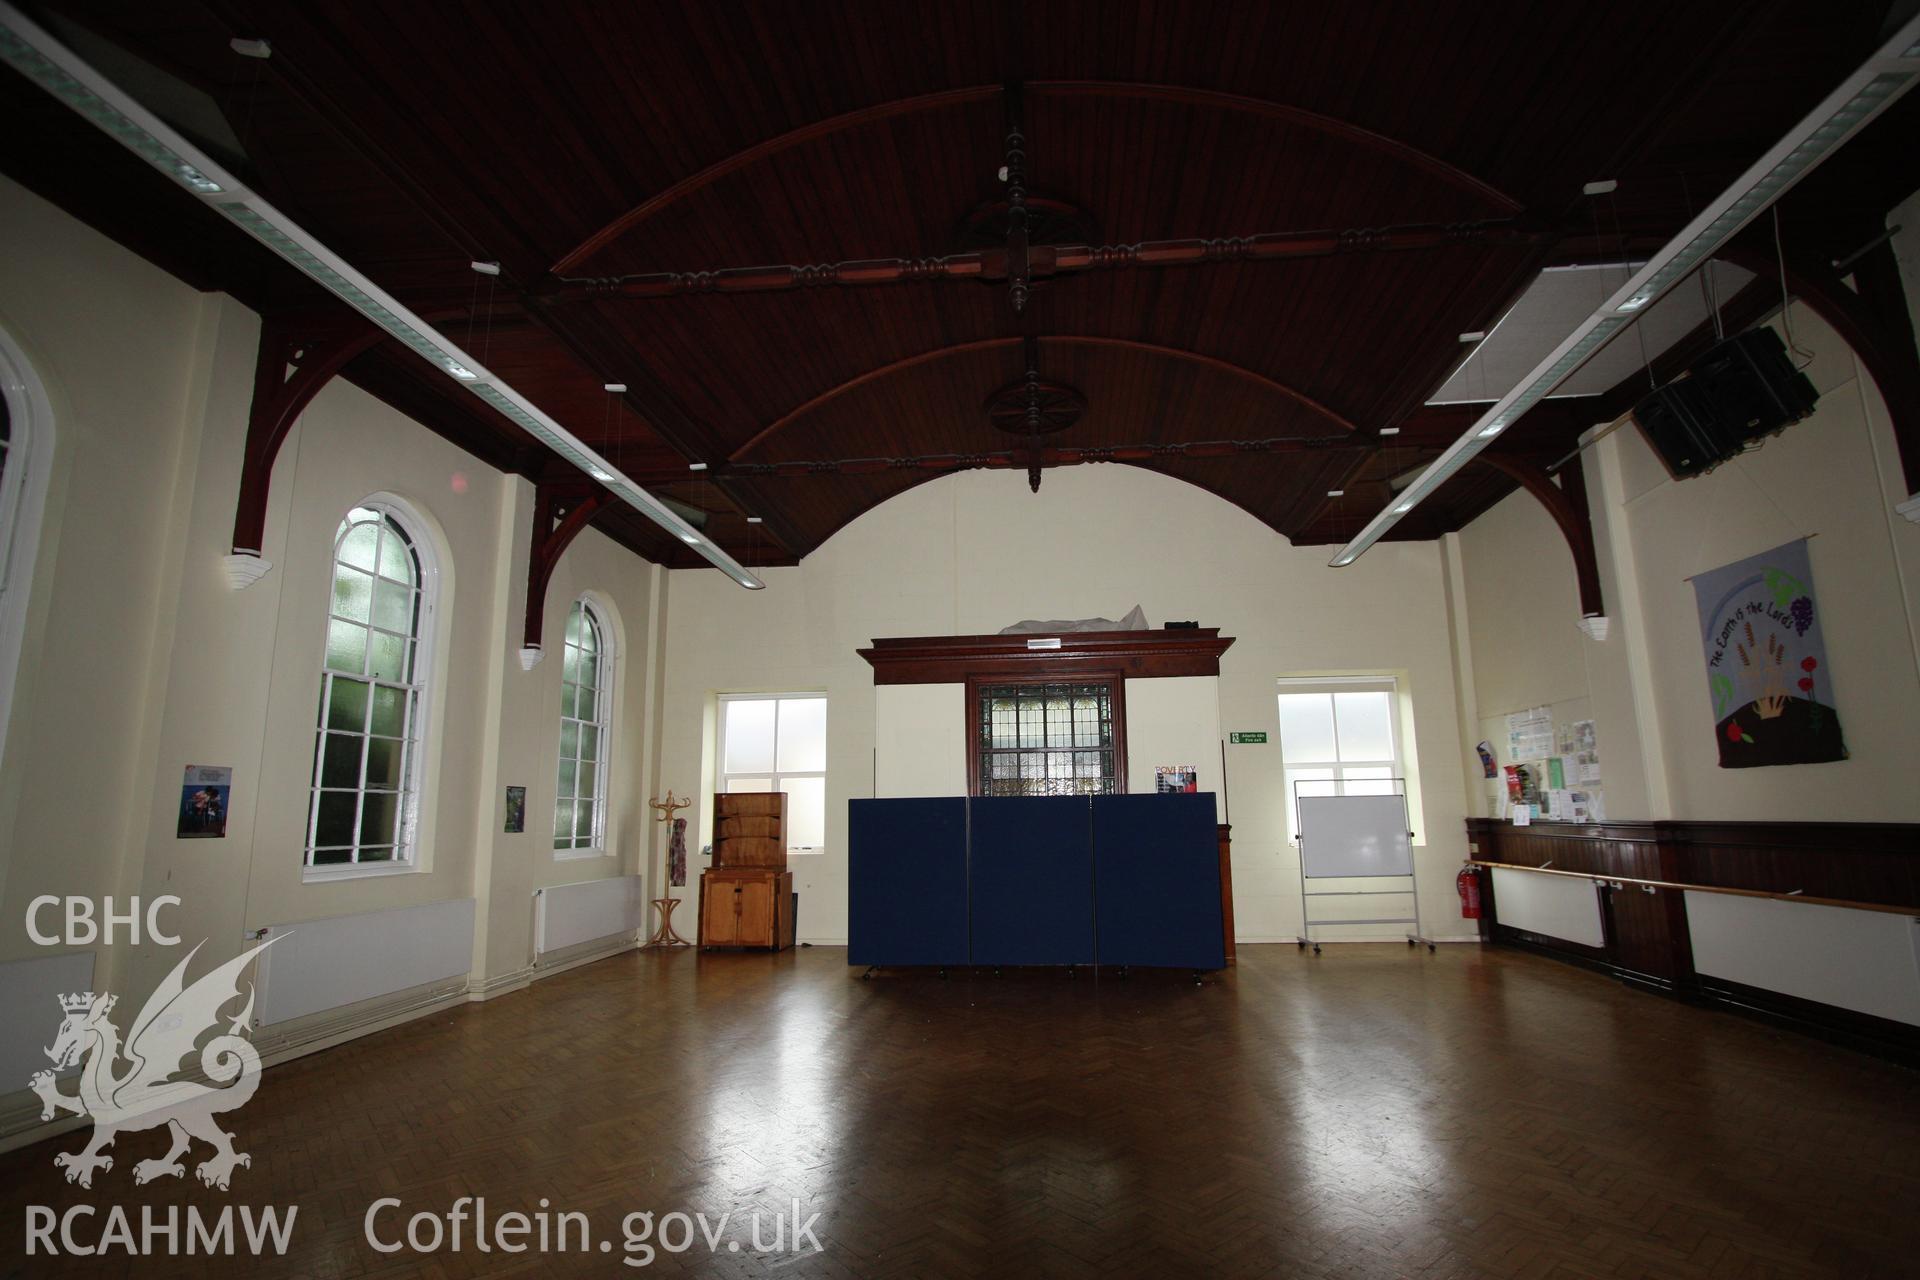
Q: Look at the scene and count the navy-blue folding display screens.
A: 3